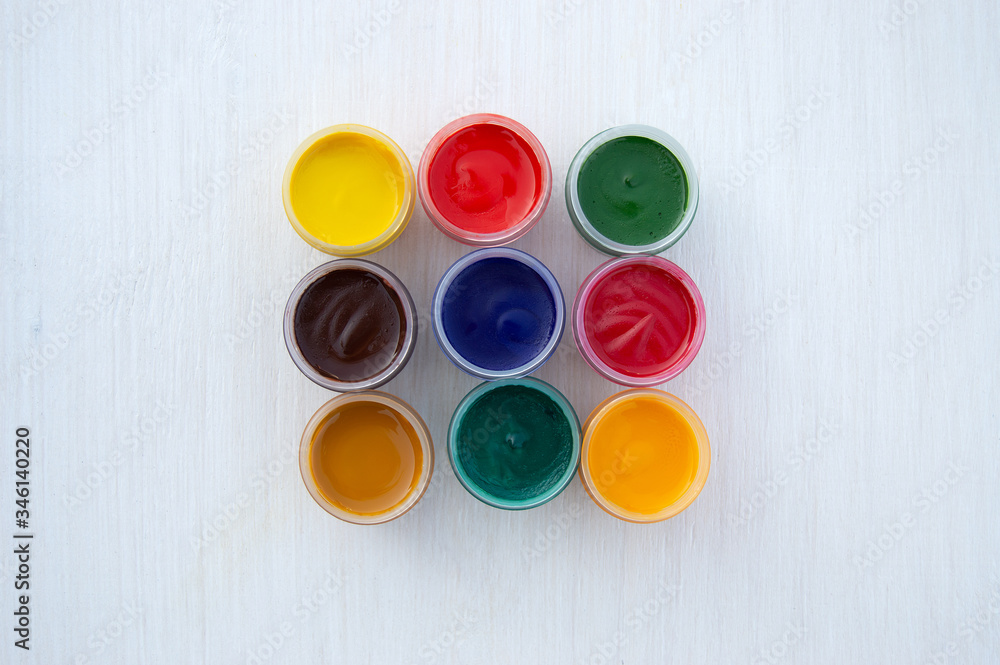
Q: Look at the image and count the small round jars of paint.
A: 9